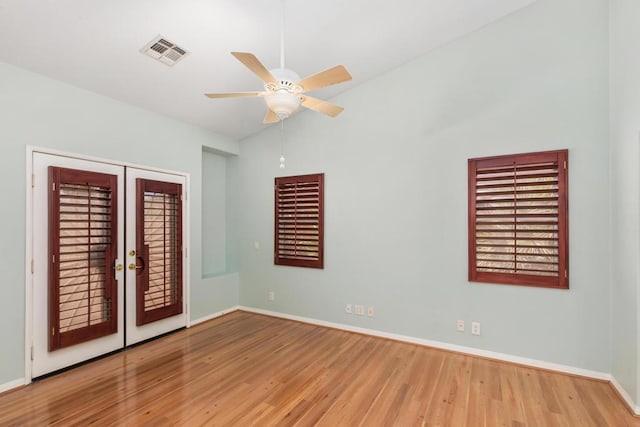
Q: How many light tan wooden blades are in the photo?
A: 5